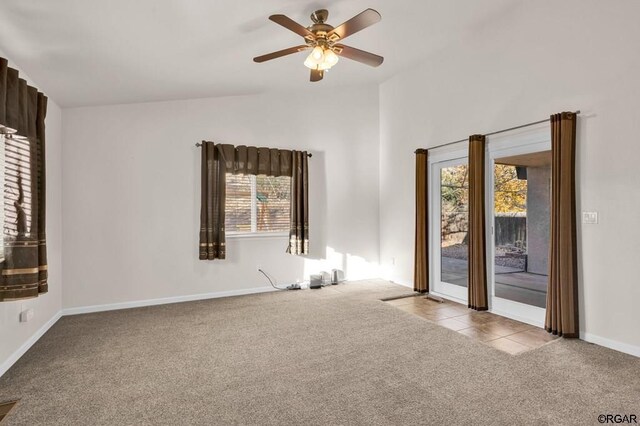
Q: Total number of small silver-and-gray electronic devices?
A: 3